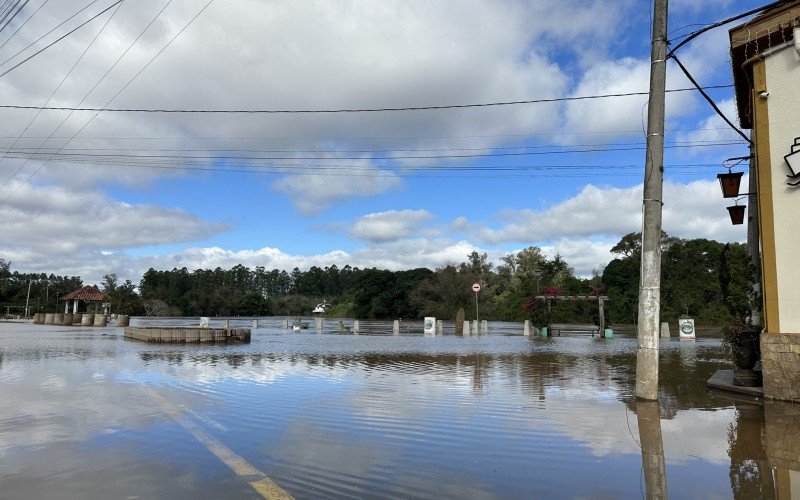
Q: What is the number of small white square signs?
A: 3